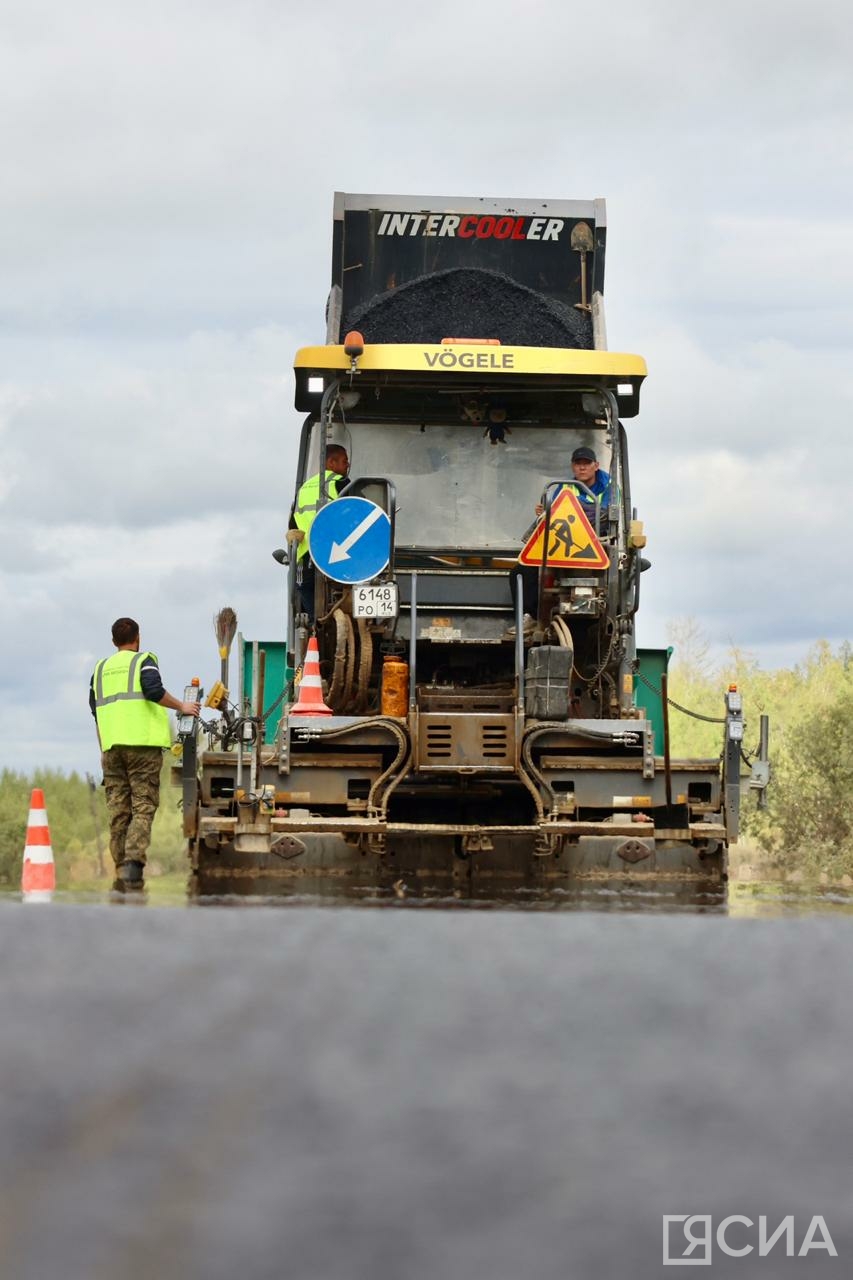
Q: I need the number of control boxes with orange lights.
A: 2